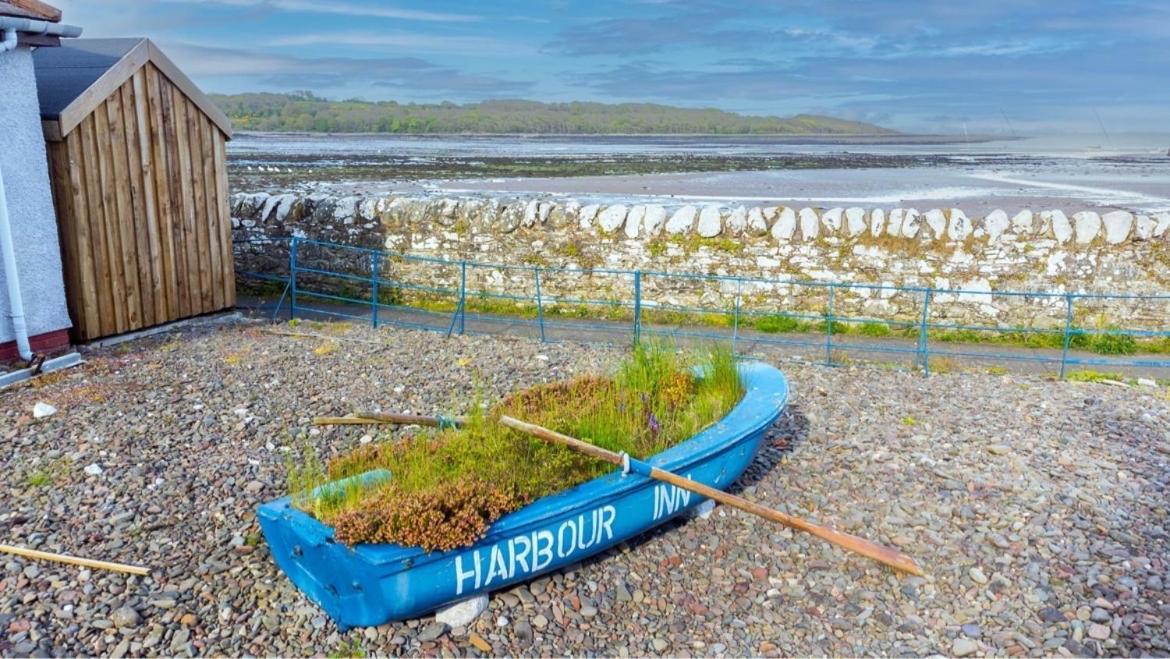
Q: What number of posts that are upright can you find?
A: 9